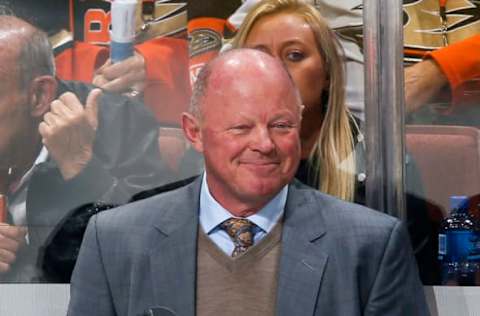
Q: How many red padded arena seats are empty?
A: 2